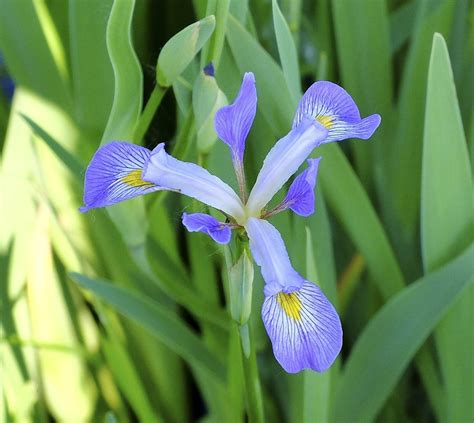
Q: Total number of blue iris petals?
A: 6